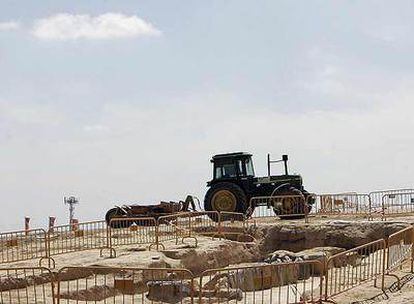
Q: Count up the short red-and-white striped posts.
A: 3